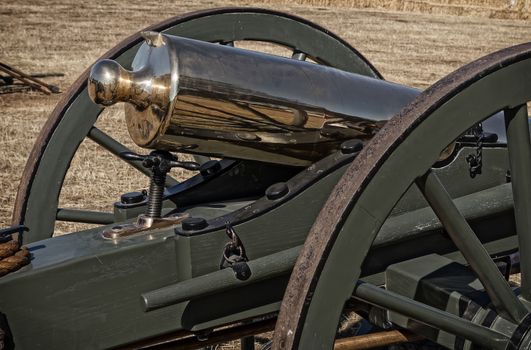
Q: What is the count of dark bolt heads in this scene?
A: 5